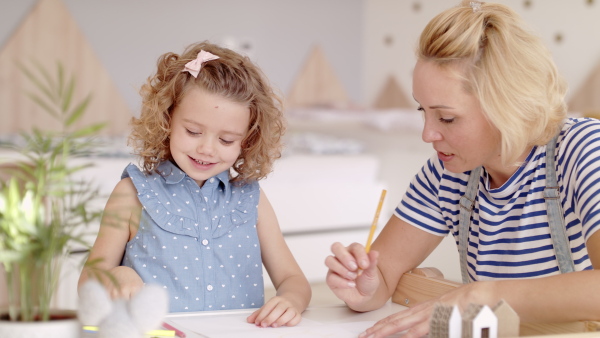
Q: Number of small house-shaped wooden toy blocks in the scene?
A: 3